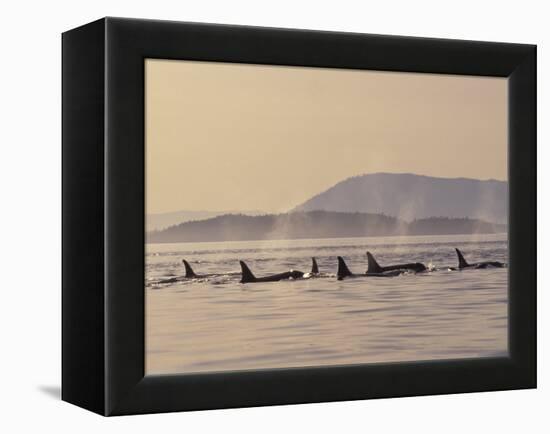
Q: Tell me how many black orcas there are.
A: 6